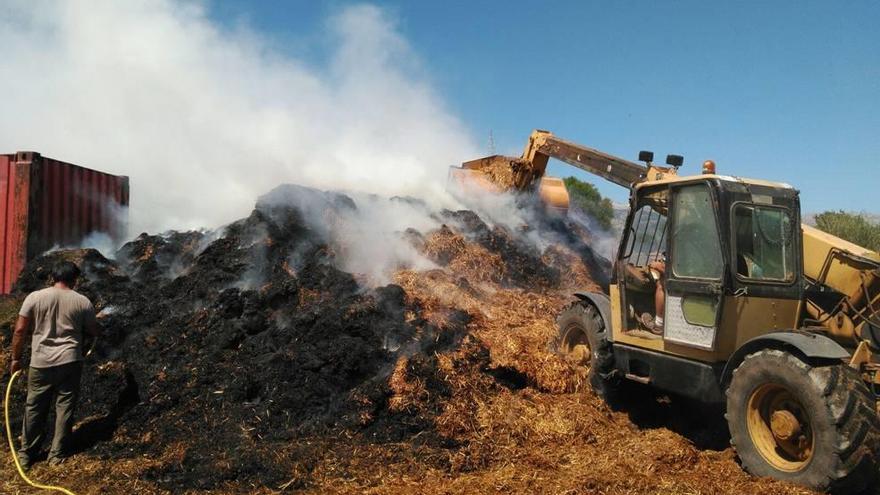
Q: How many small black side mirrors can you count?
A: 2